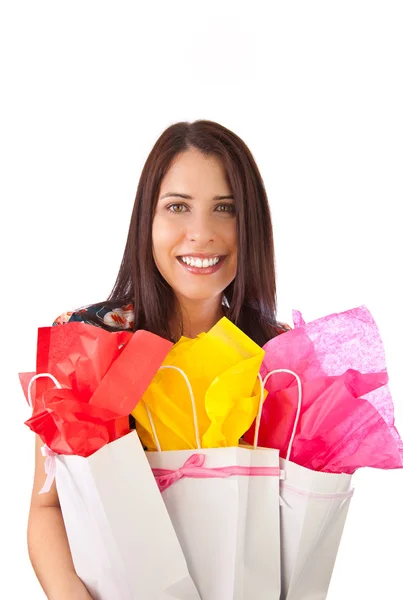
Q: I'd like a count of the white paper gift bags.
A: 3